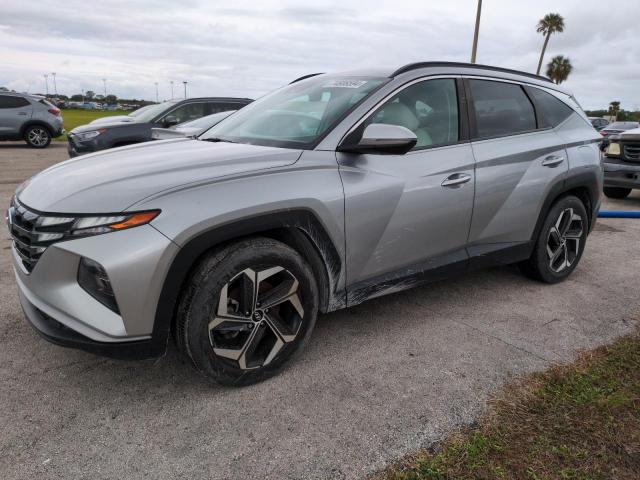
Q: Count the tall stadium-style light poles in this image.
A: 6